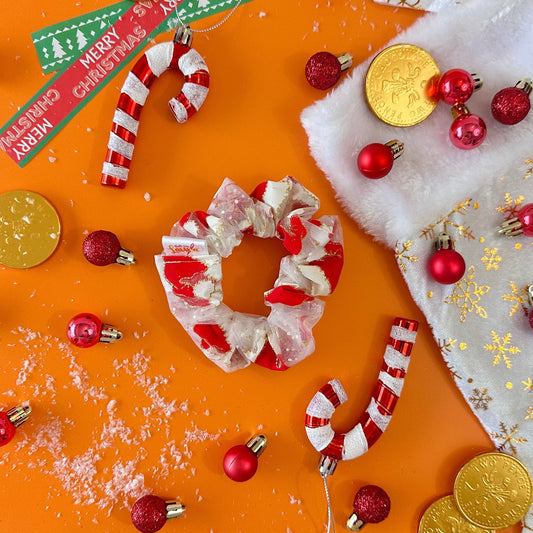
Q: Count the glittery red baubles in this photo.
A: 5